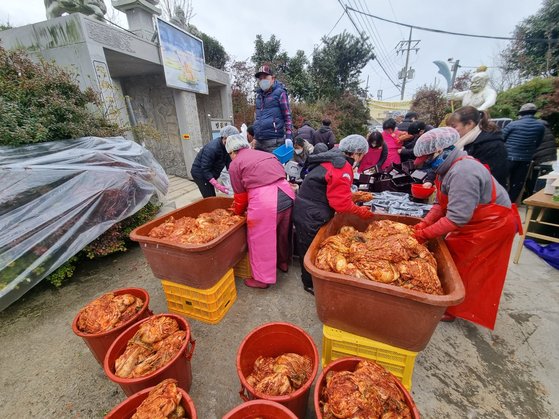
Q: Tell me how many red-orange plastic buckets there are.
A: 6